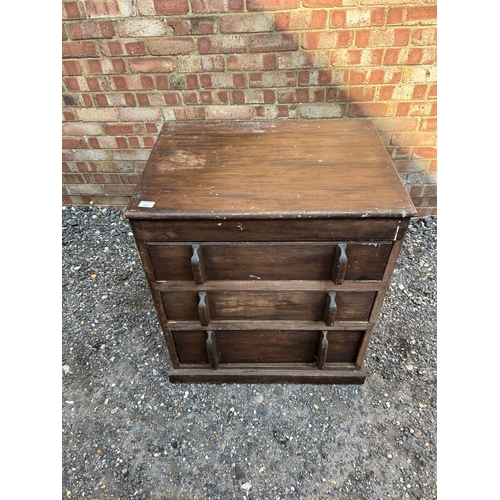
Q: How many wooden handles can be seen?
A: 6